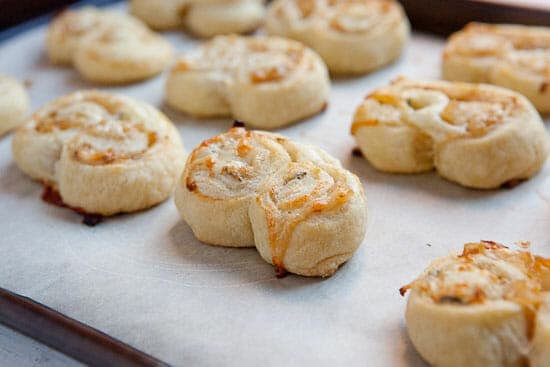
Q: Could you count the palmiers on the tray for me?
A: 10